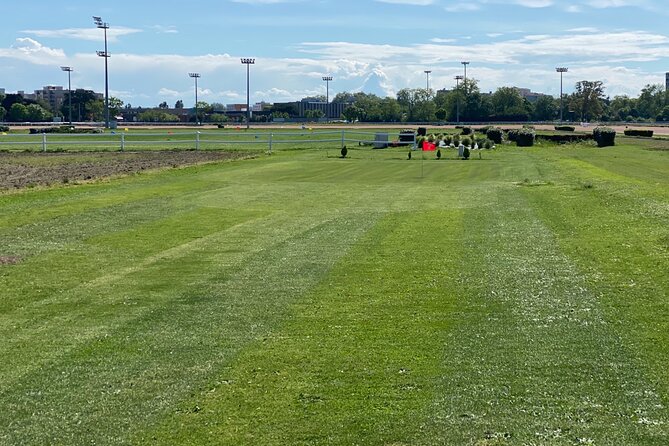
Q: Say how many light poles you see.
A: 9